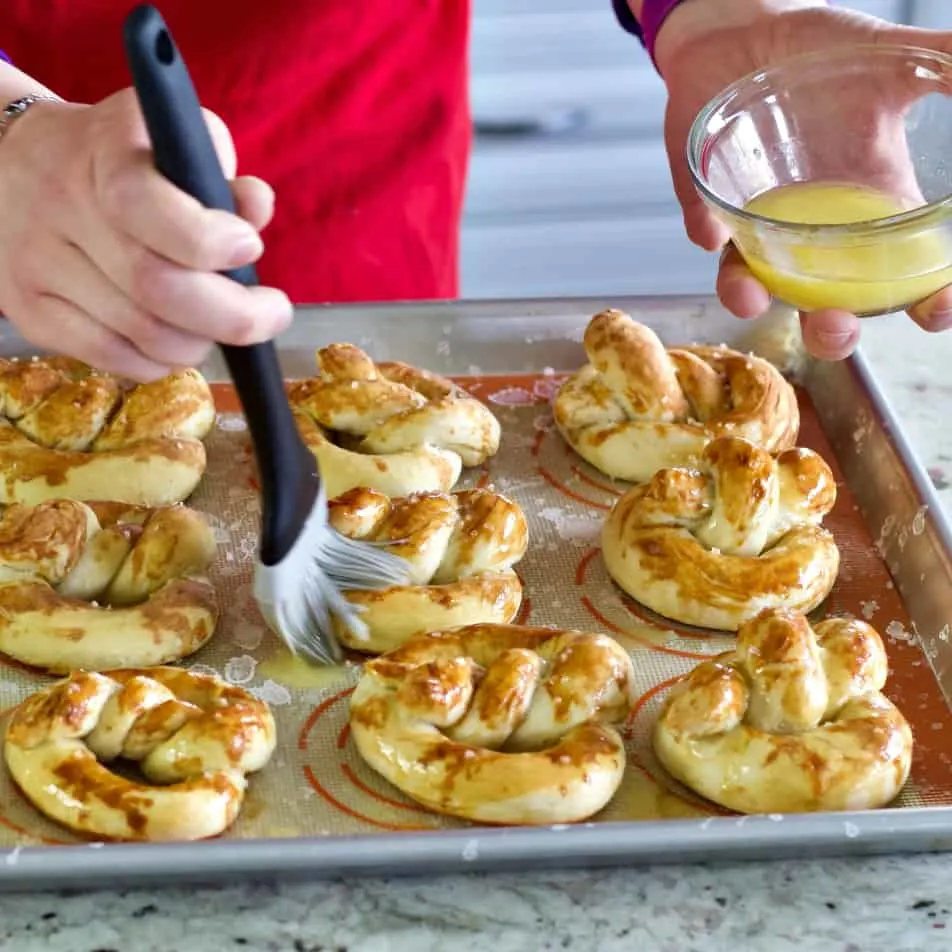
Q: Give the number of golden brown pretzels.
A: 9